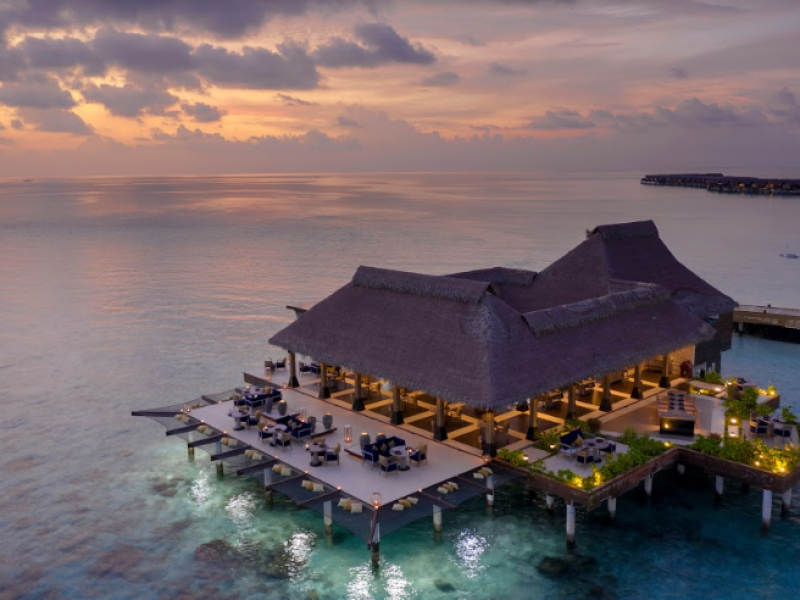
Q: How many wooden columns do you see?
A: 11